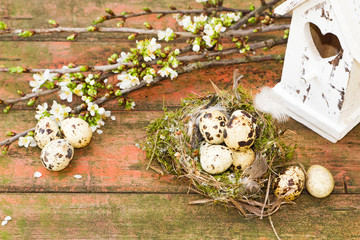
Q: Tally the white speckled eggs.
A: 9